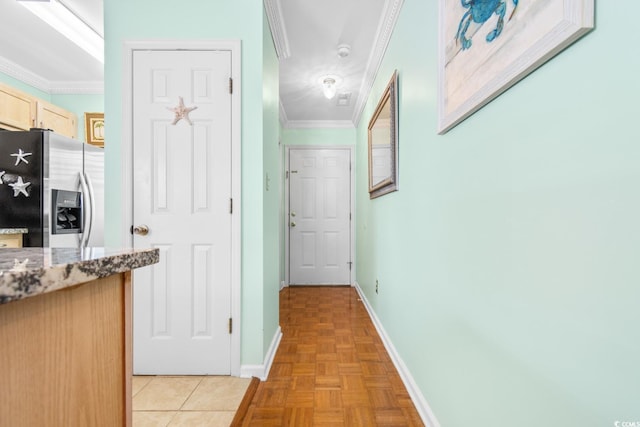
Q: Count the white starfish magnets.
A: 3